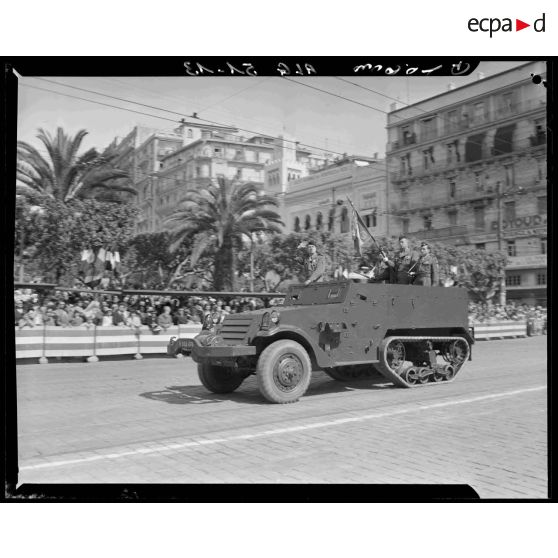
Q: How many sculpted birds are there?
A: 0